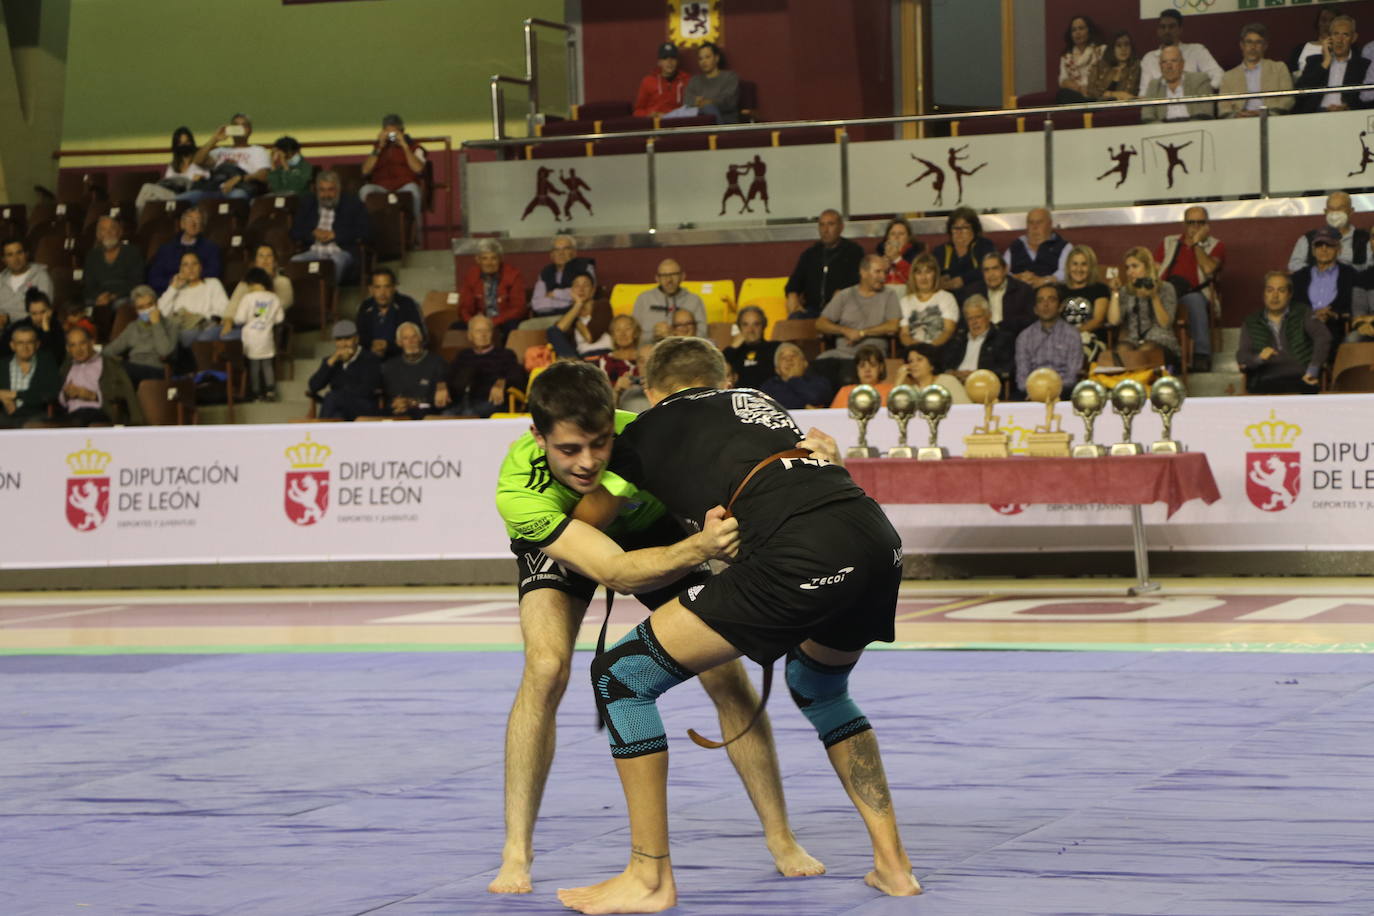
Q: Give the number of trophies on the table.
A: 8